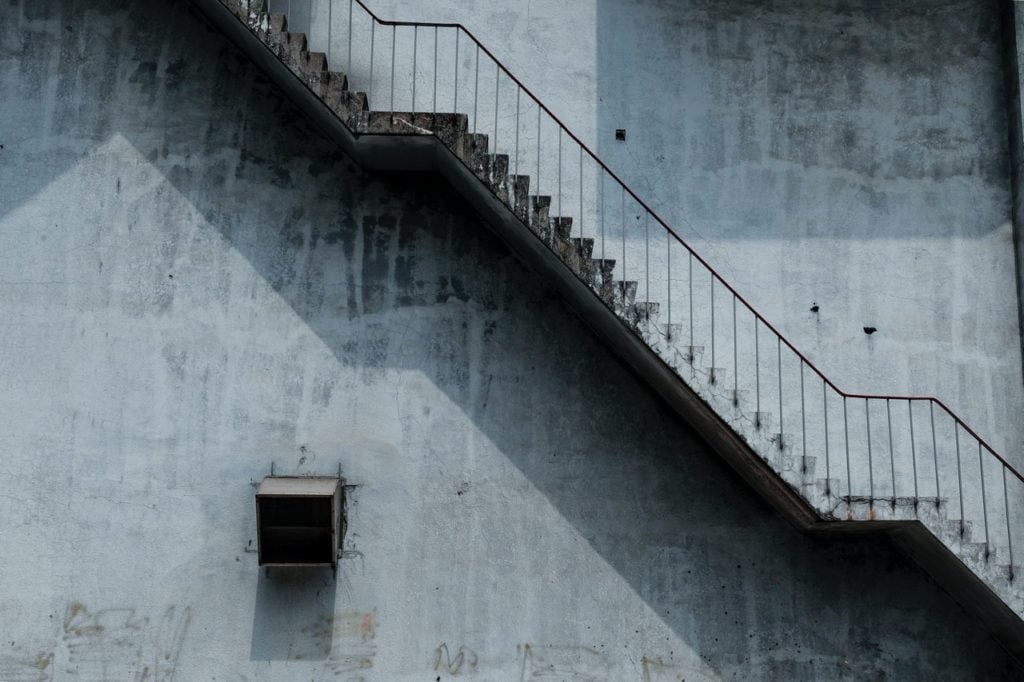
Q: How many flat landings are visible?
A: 2